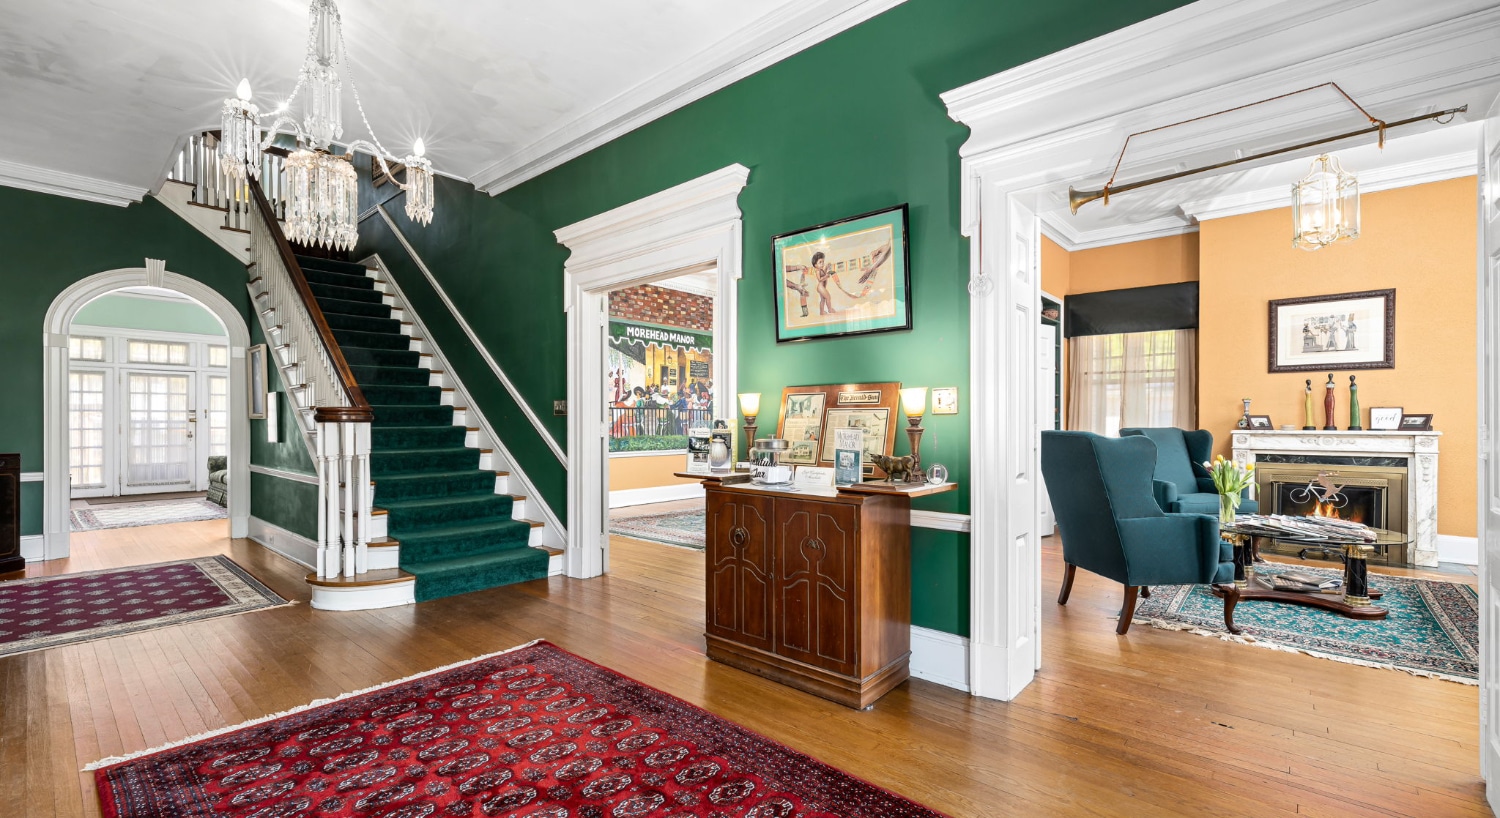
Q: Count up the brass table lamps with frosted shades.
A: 2